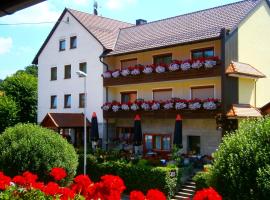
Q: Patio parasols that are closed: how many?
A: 3